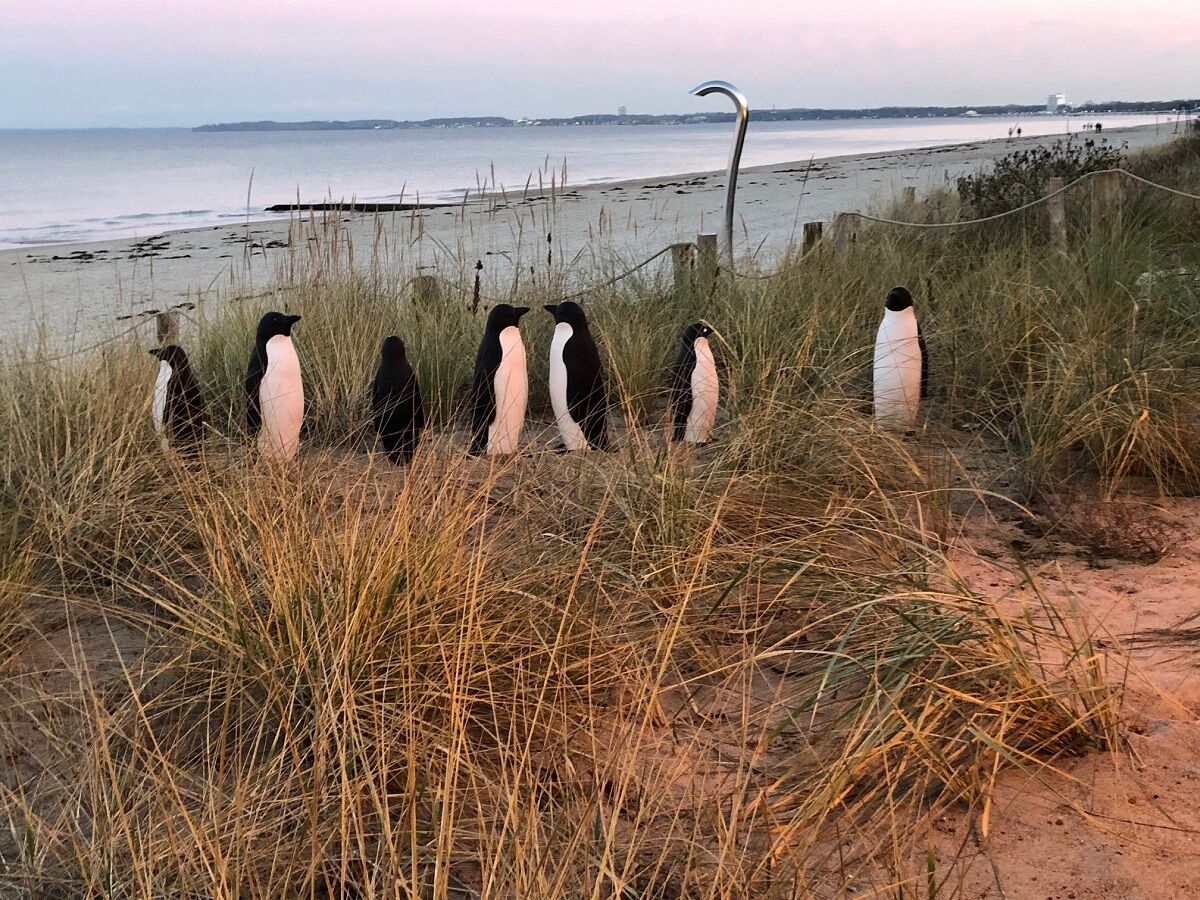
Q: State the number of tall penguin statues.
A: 4